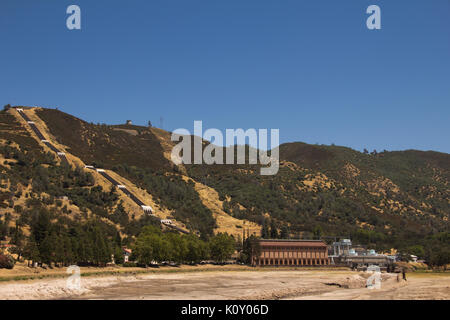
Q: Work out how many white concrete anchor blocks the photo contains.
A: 9